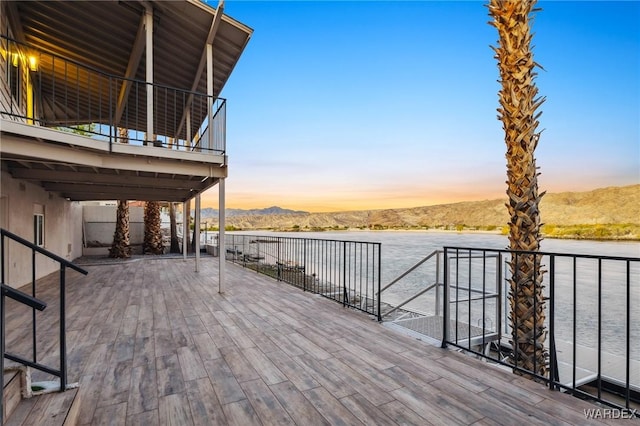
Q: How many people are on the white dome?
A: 0